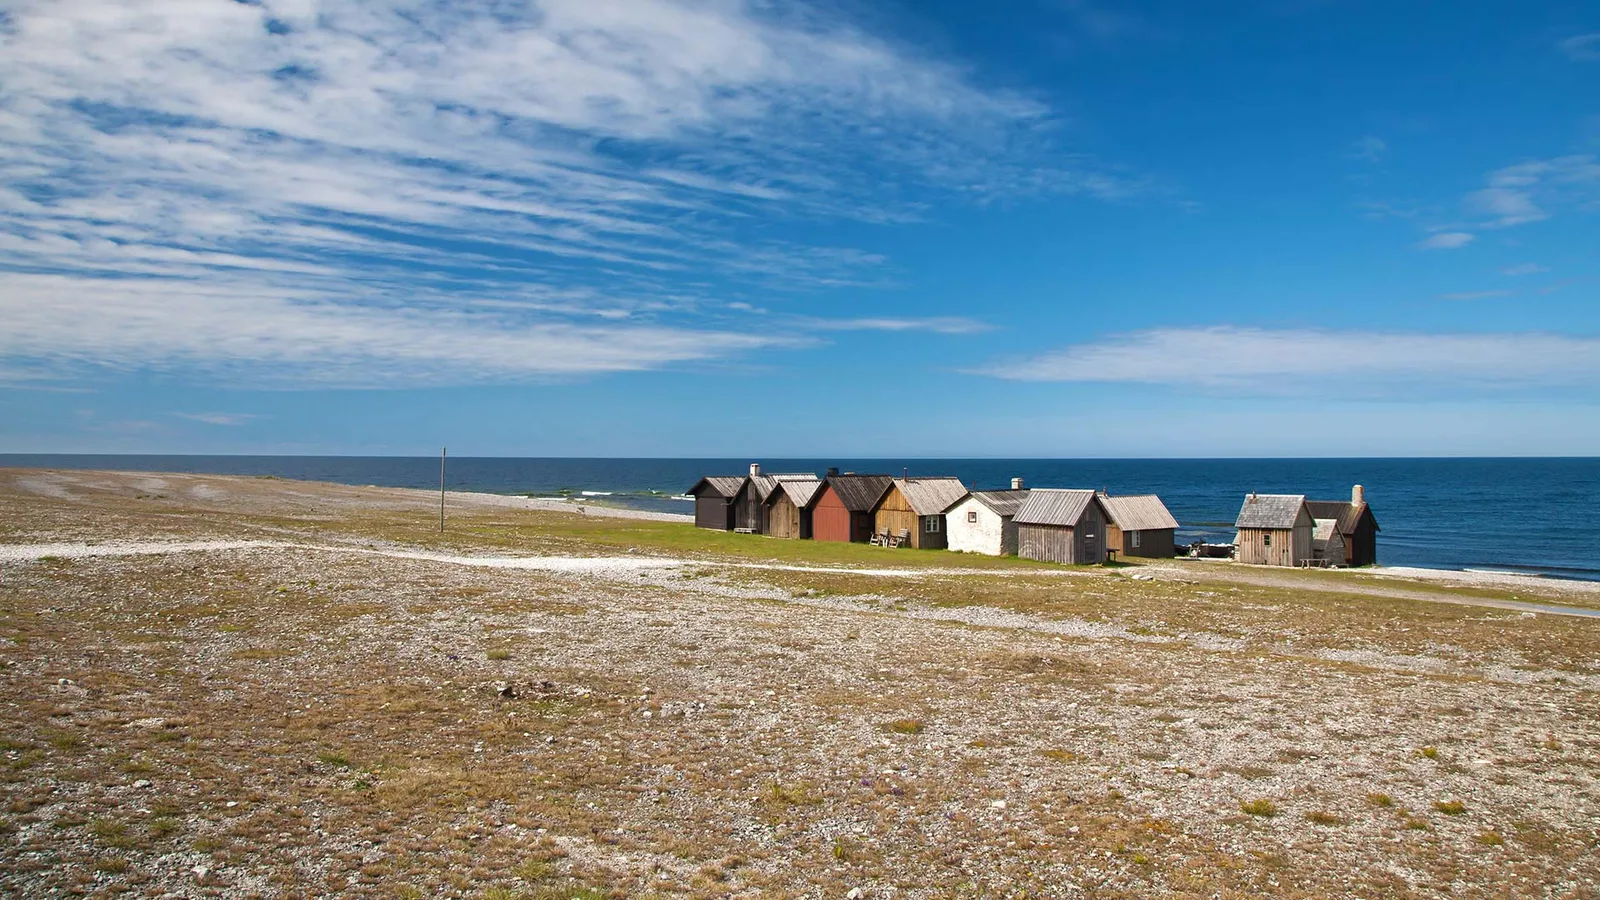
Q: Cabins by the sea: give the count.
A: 11